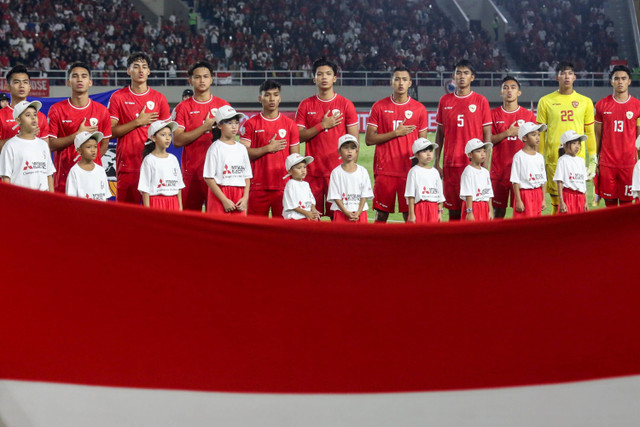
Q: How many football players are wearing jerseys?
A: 11